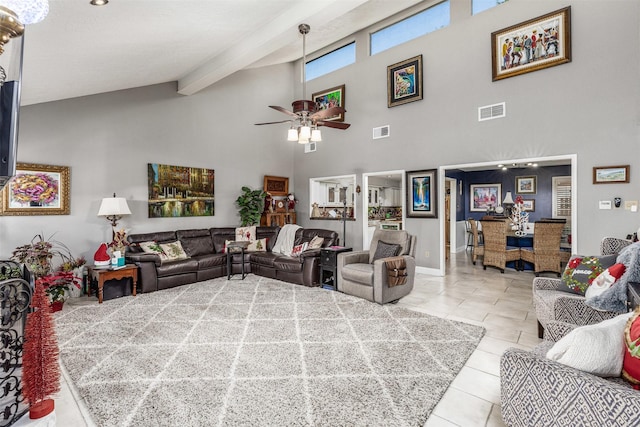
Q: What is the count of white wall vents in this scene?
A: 3